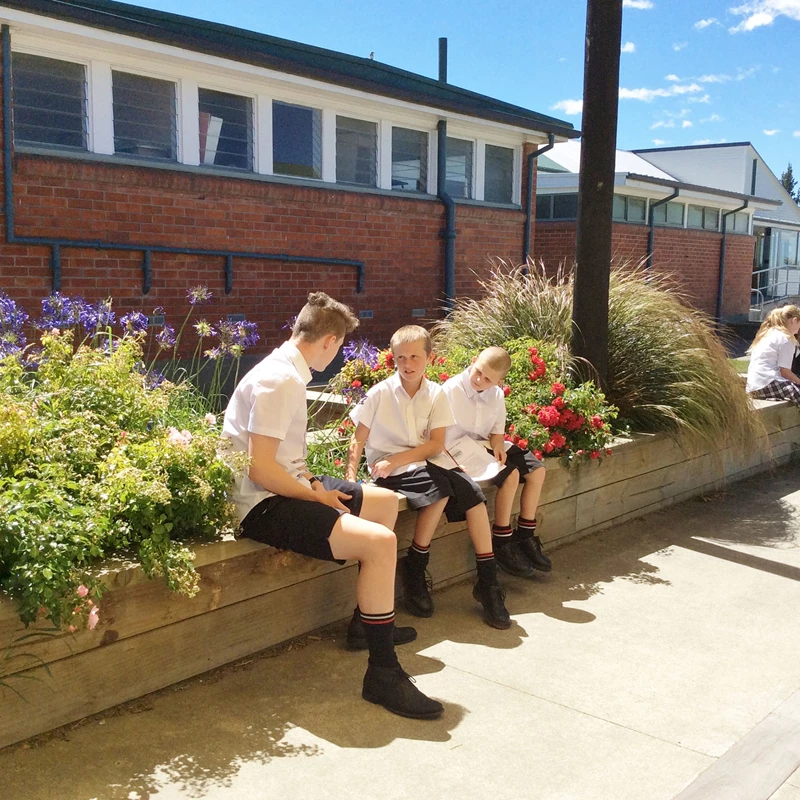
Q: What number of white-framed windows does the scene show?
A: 8